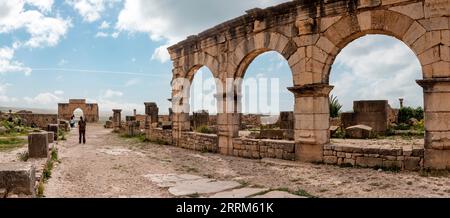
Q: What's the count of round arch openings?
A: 4